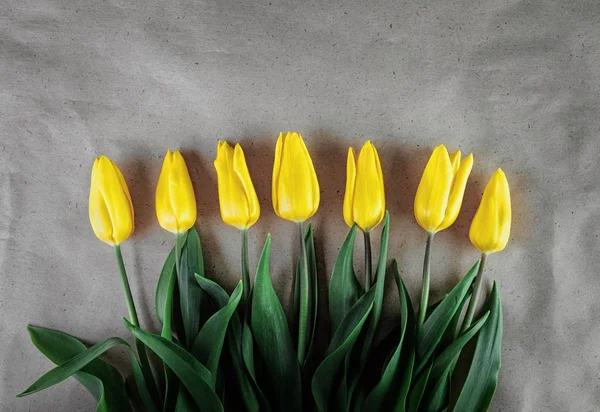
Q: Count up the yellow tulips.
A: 7